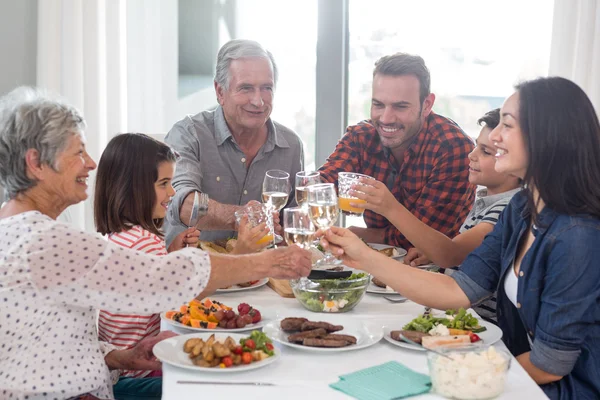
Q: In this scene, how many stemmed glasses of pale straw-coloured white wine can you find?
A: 4